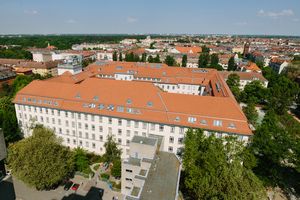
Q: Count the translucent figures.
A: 0